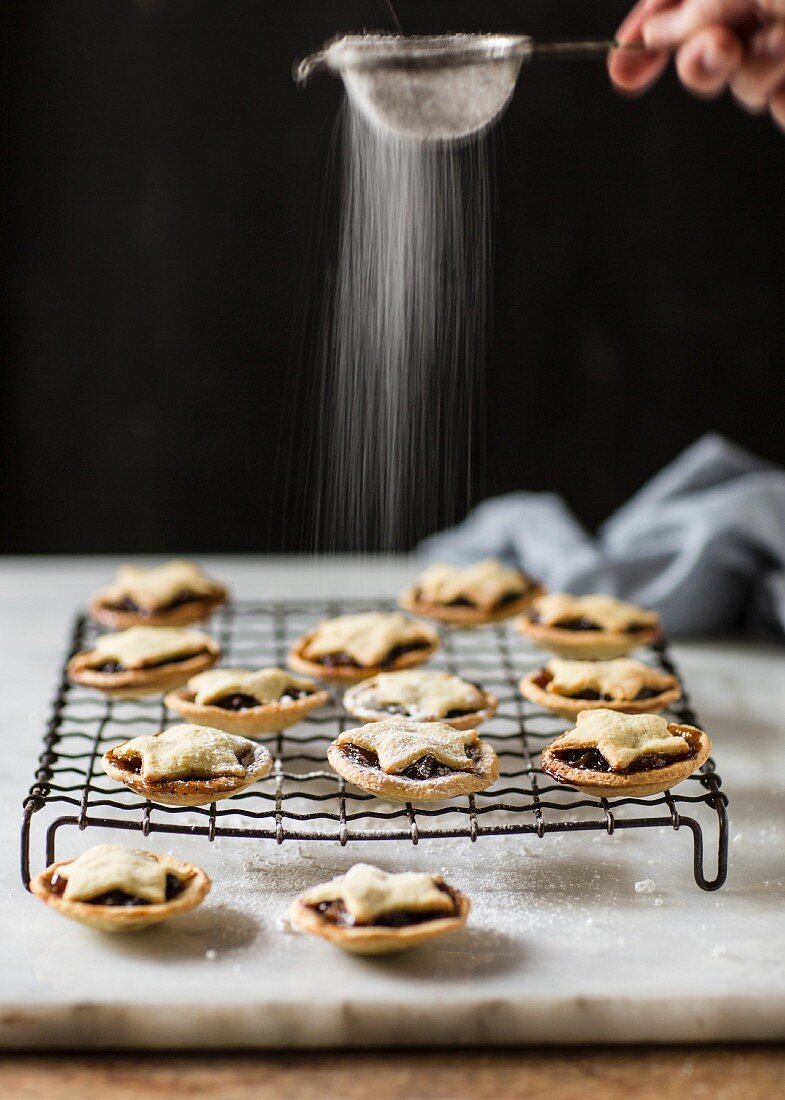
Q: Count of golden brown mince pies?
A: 13